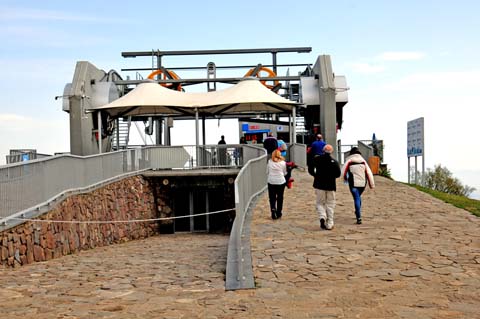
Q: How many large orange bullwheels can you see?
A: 2